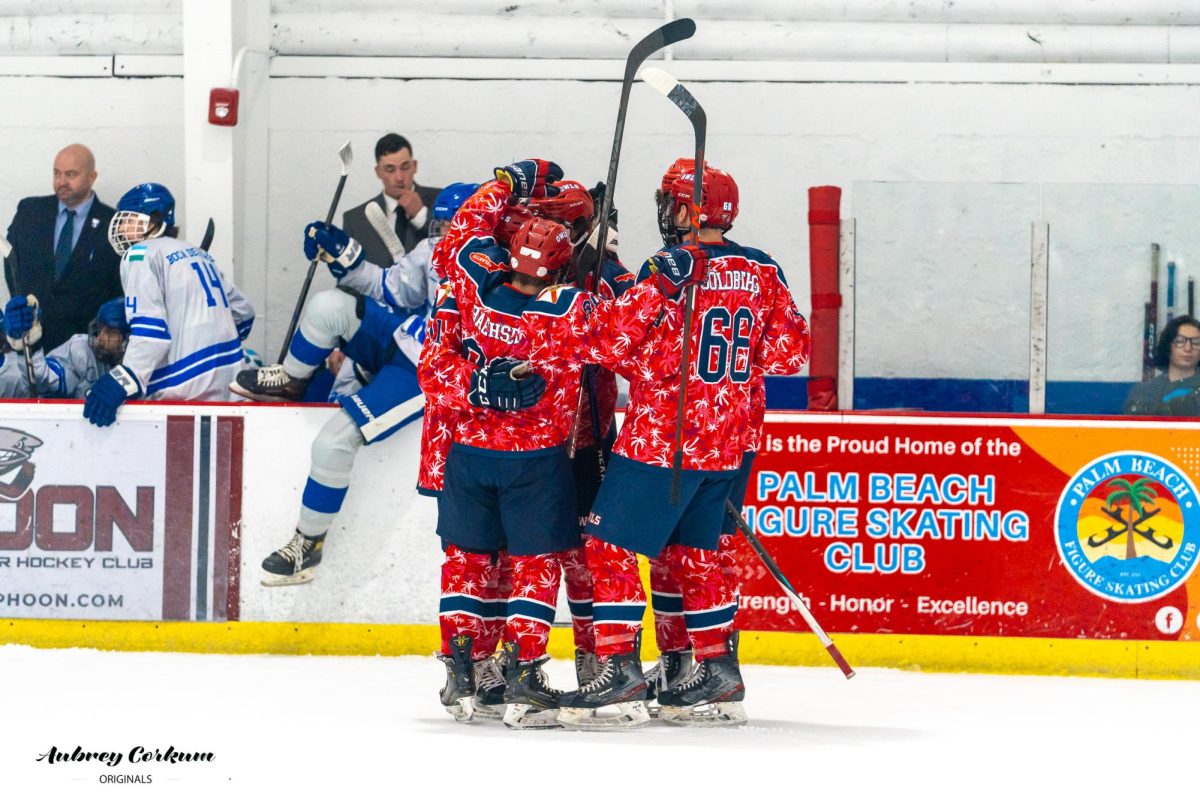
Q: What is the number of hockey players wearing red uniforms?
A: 5